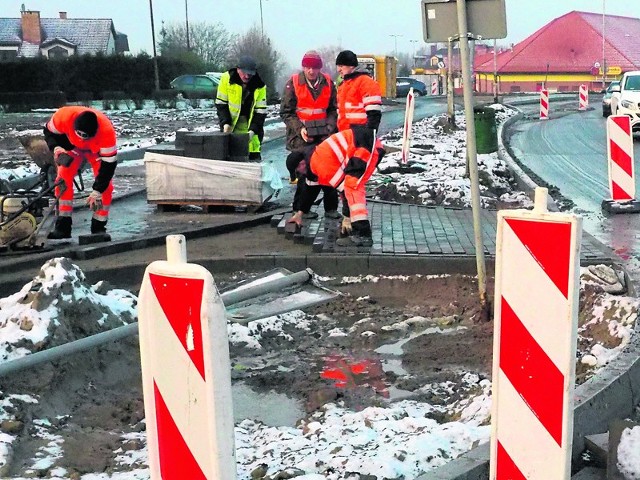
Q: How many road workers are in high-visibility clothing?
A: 5